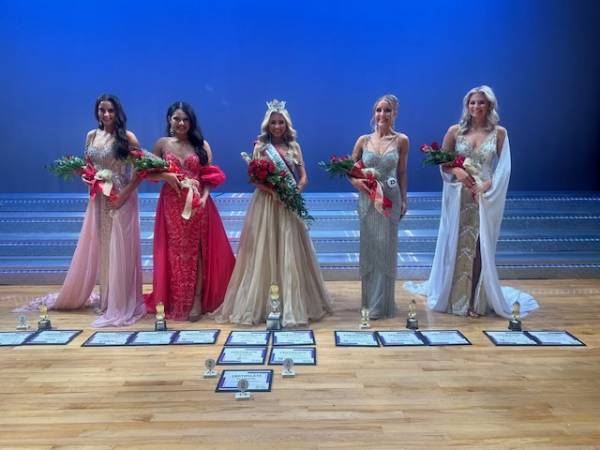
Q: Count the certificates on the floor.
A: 15